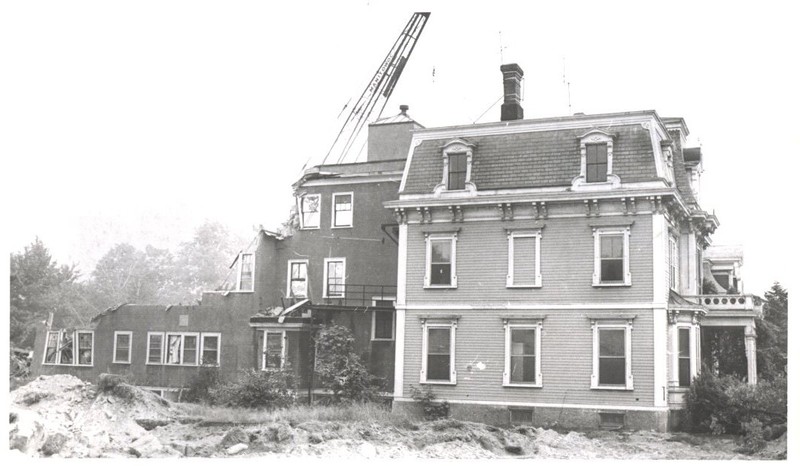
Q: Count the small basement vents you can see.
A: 2